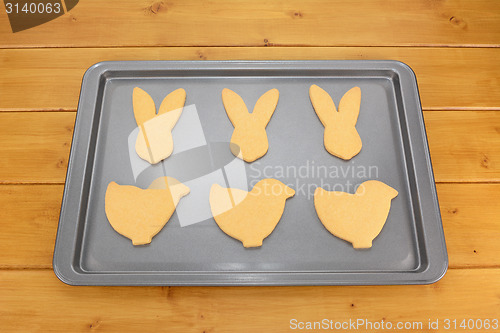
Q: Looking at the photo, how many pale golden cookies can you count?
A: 6